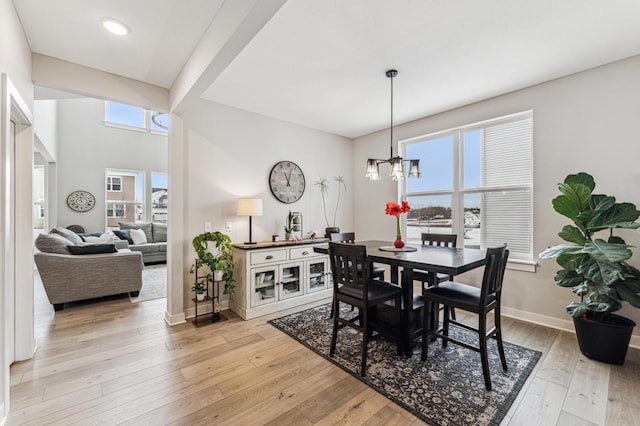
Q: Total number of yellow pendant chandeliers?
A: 0